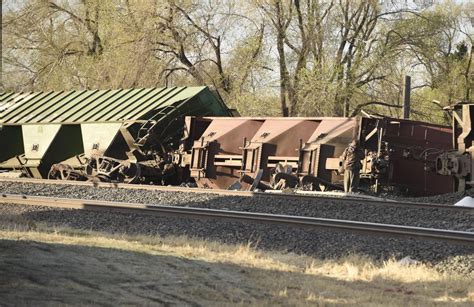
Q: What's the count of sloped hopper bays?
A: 5